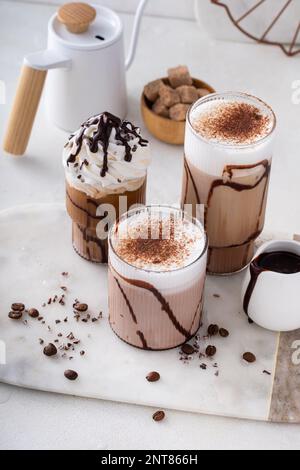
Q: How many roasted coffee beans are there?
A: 13